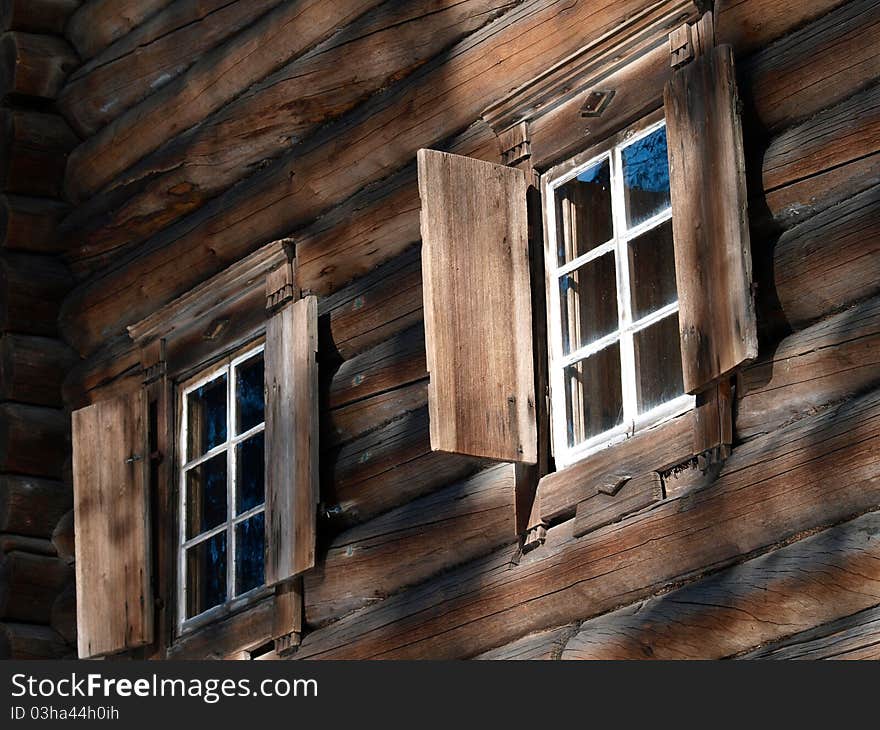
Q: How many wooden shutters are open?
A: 4